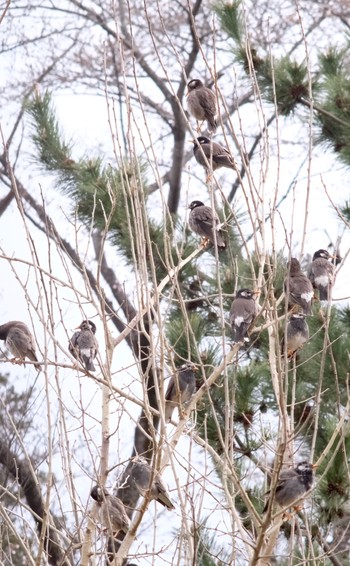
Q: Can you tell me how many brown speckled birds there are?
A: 13